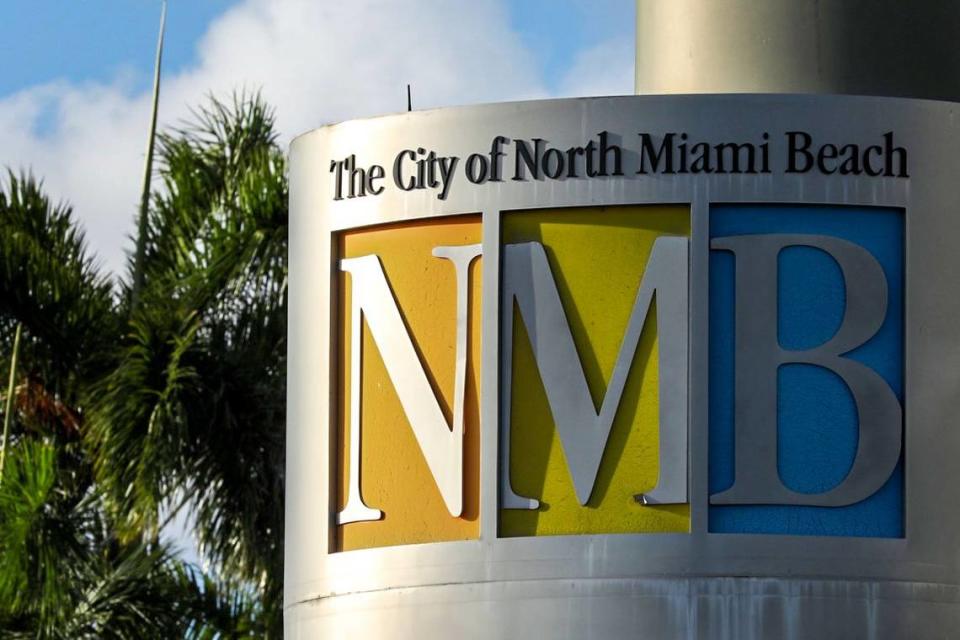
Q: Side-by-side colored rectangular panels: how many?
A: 3